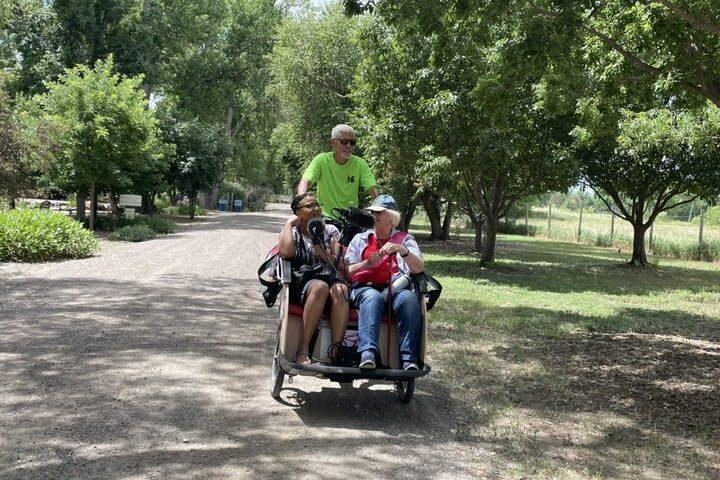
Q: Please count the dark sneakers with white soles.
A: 2